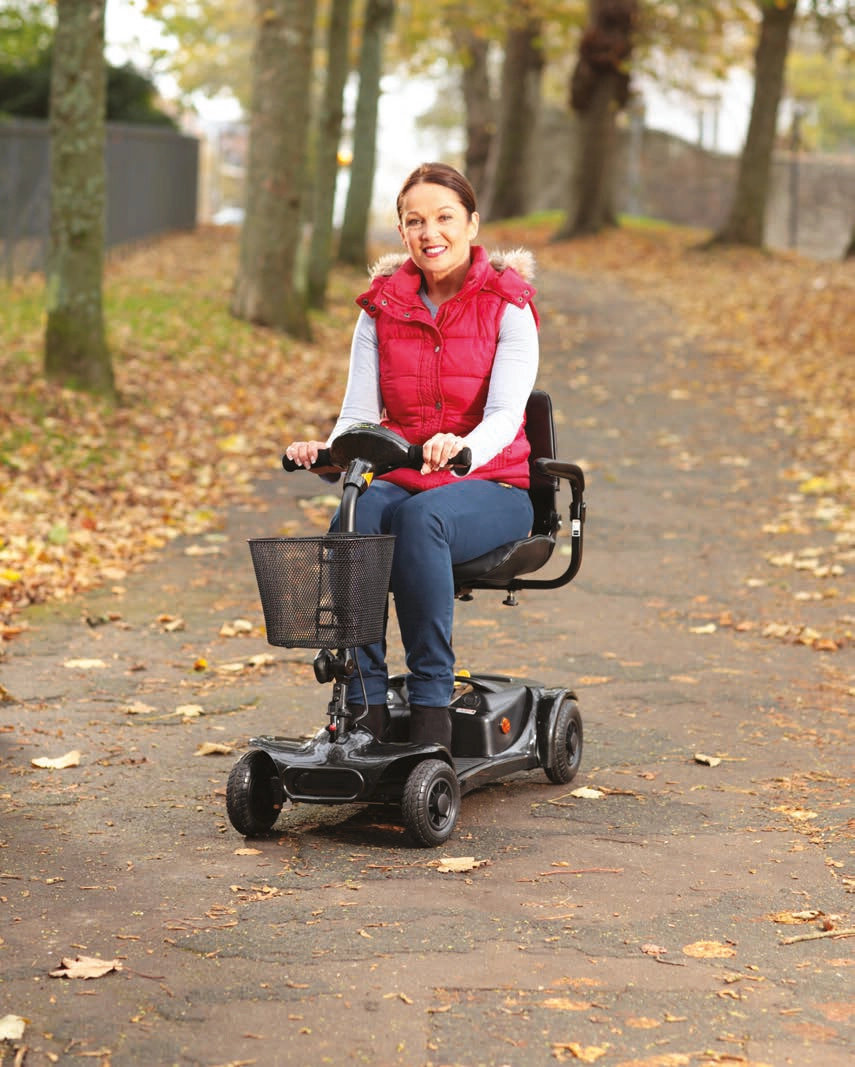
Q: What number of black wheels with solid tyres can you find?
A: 3